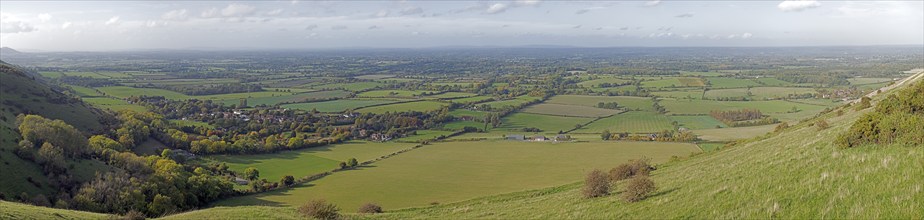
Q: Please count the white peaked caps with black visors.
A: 0